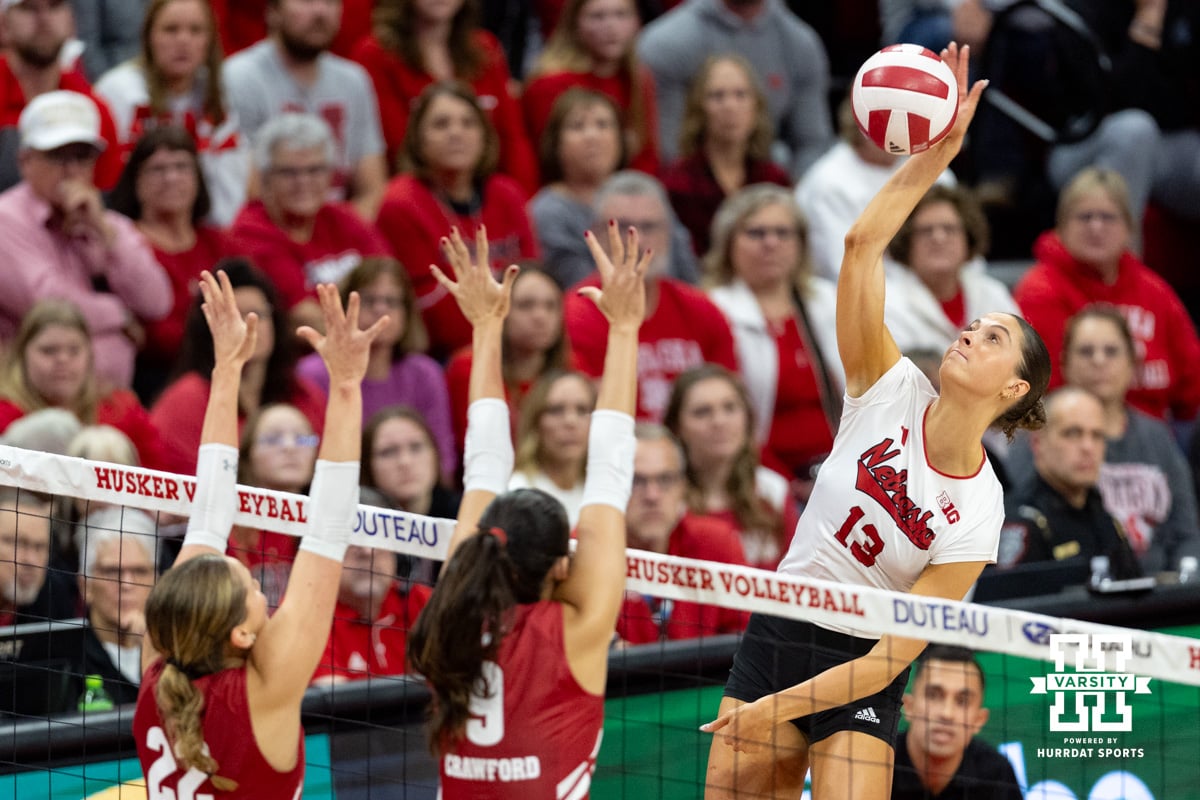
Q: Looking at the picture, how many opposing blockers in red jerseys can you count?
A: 2